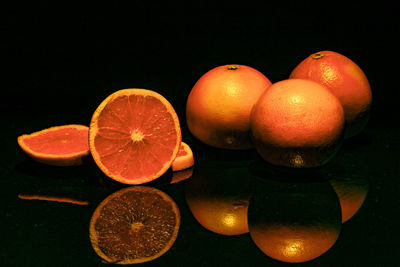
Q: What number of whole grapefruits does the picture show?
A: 3